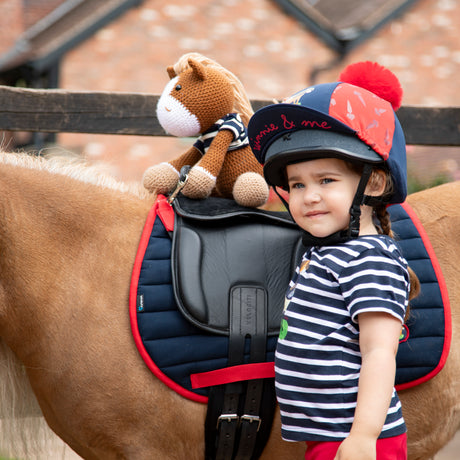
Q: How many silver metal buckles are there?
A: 2